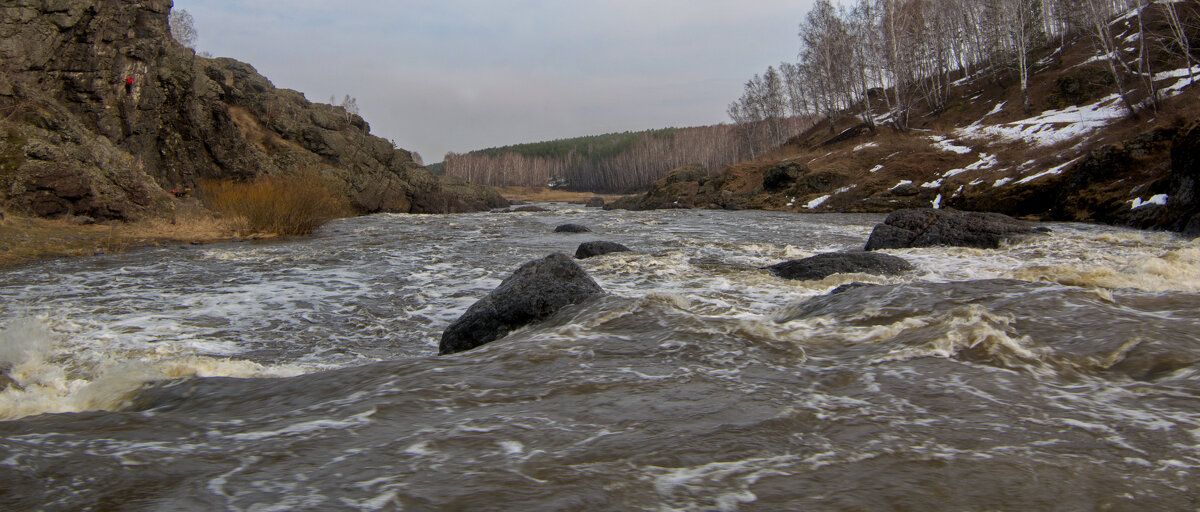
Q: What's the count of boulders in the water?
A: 5